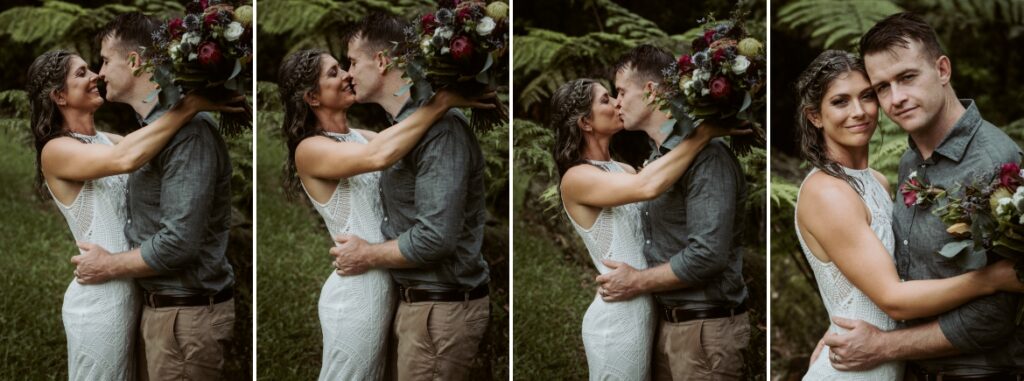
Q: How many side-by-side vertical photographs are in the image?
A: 4